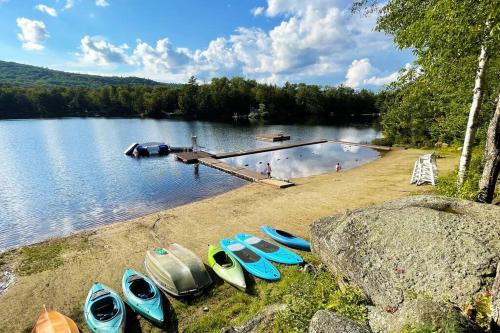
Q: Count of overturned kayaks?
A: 1